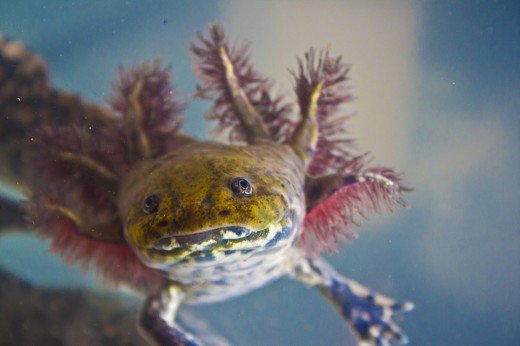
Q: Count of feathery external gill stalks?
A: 6